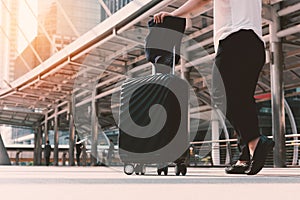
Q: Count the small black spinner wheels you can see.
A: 4